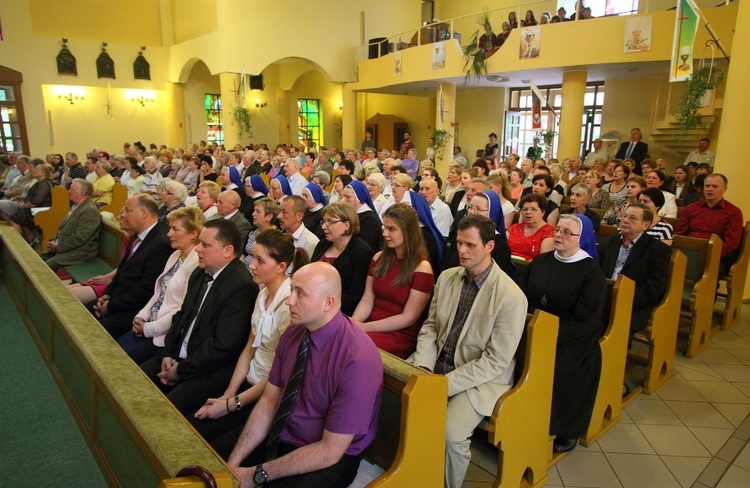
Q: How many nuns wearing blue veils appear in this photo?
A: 8